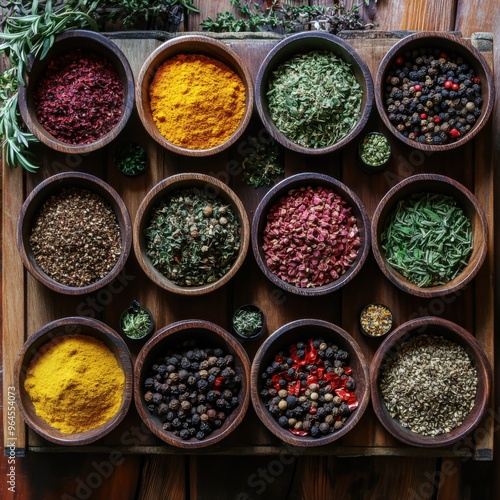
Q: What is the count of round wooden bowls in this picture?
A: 12